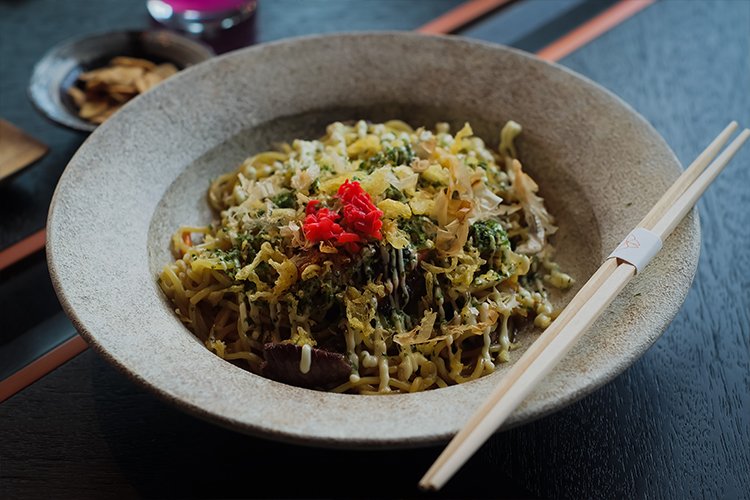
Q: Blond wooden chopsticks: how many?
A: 2